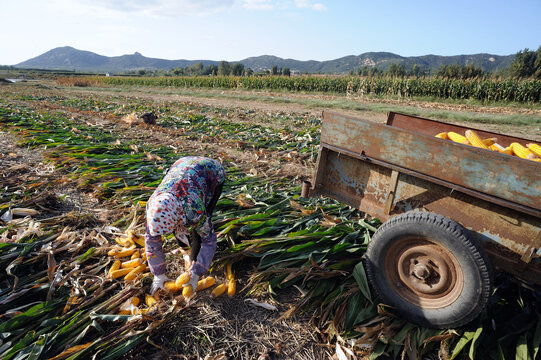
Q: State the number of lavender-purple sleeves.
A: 2